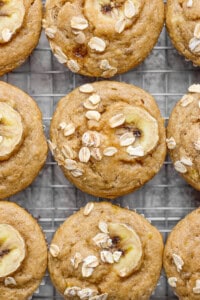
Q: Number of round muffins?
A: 9